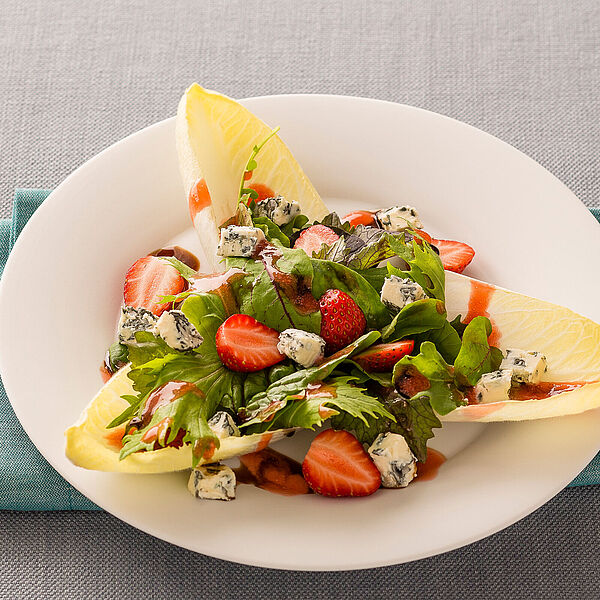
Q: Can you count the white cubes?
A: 12